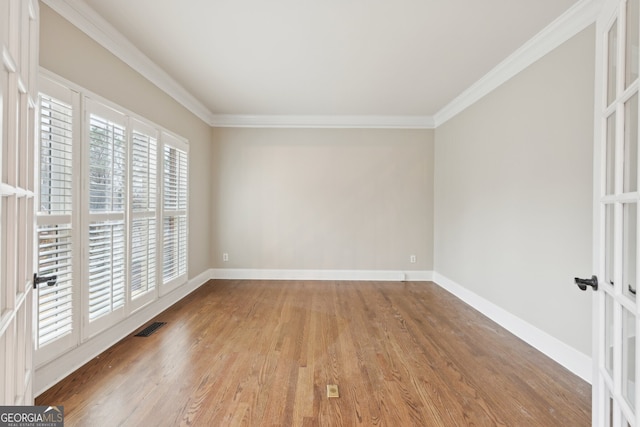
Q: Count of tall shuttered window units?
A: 4